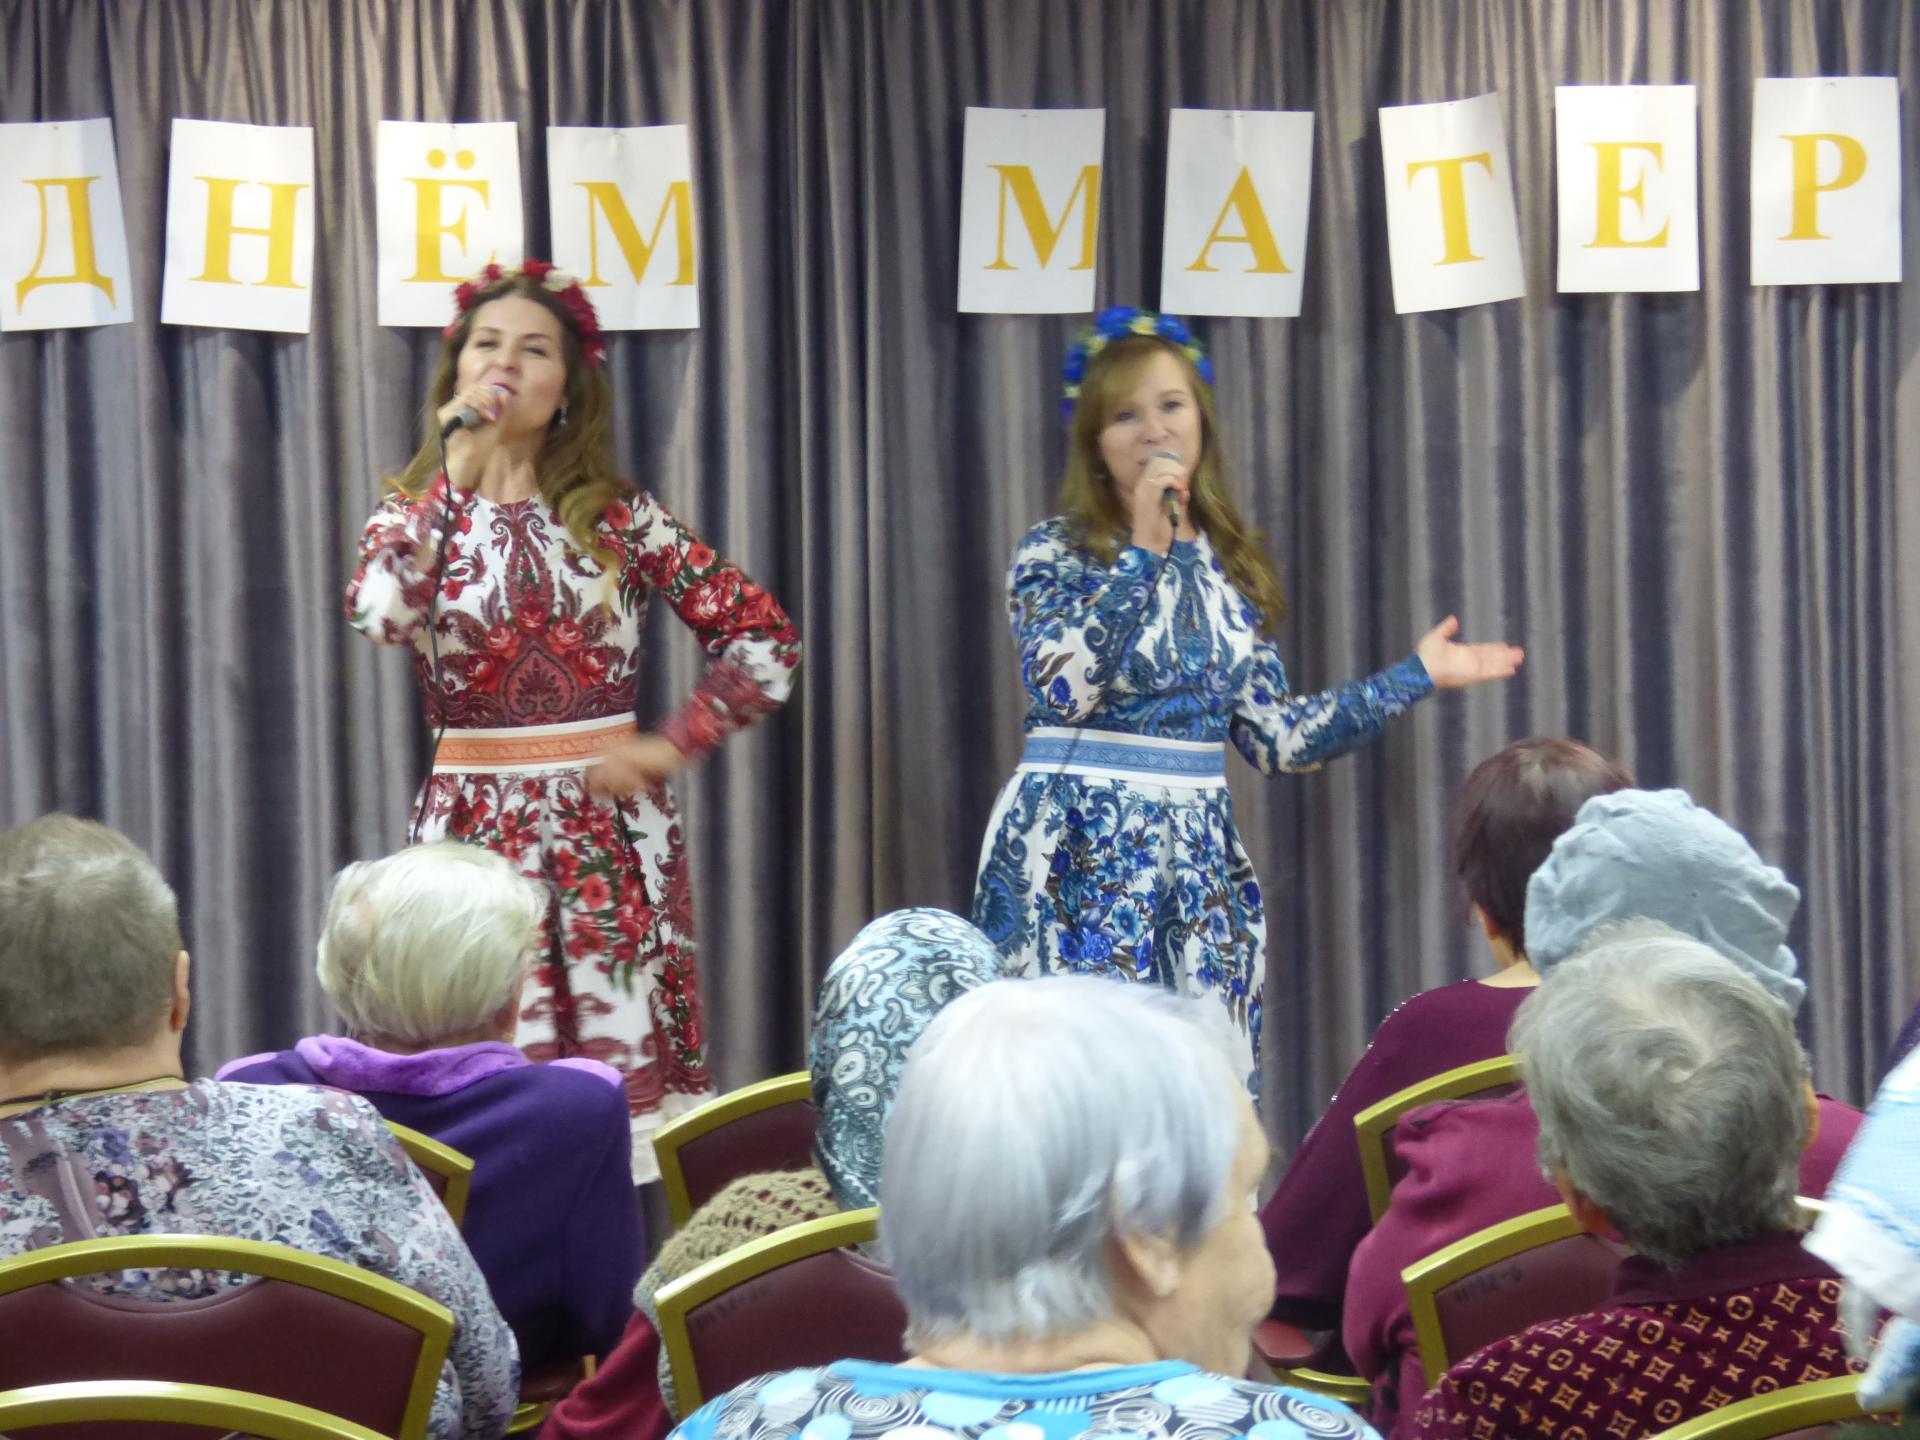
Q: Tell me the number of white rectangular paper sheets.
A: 9